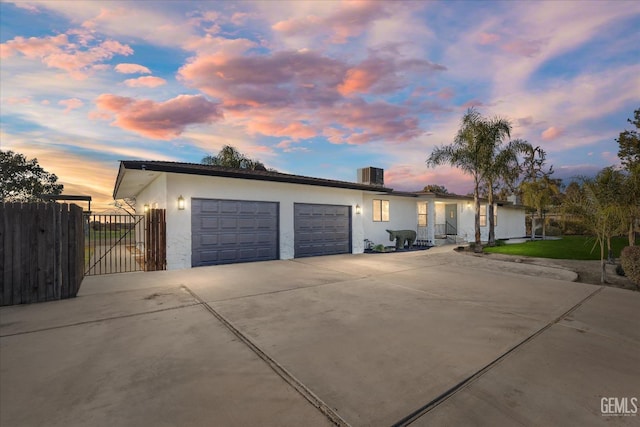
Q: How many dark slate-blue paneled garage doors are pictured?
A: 2